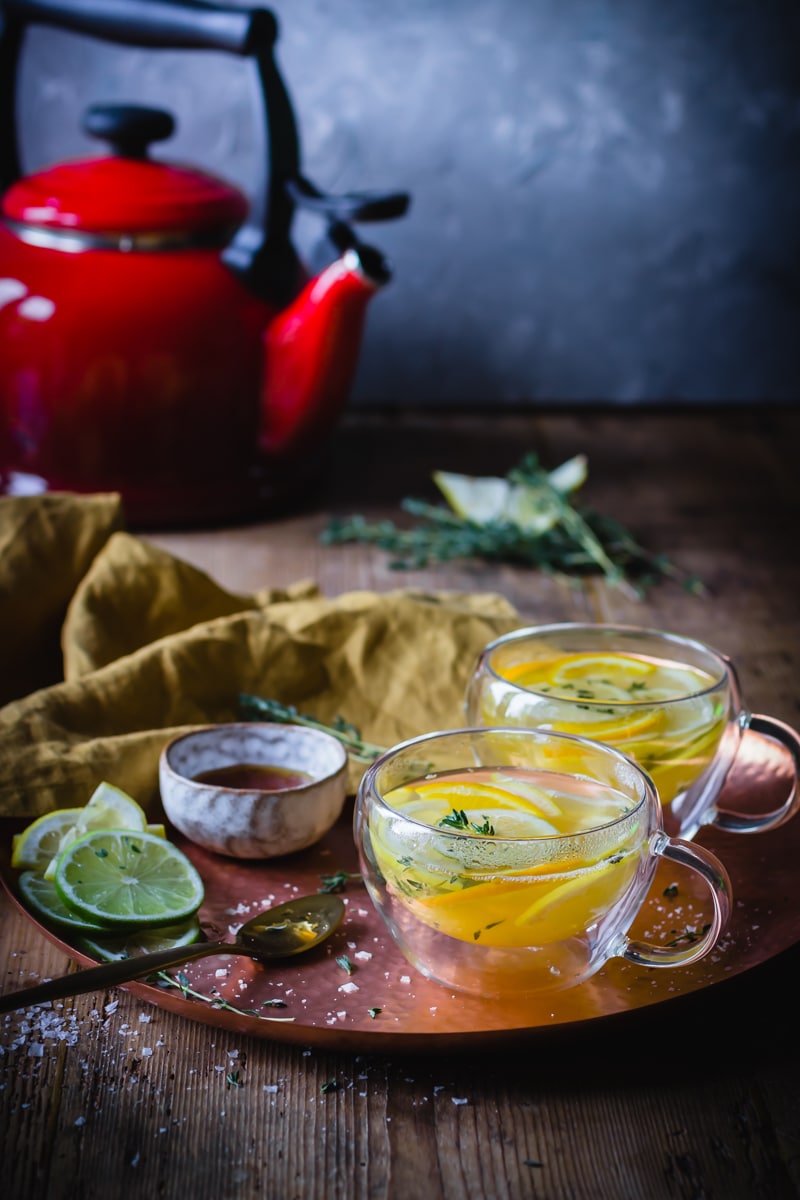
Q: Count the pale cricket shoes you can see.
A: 0